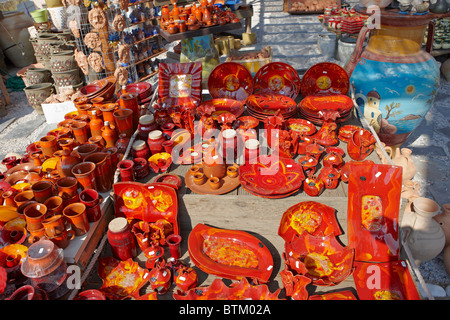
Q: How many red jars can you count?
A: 6